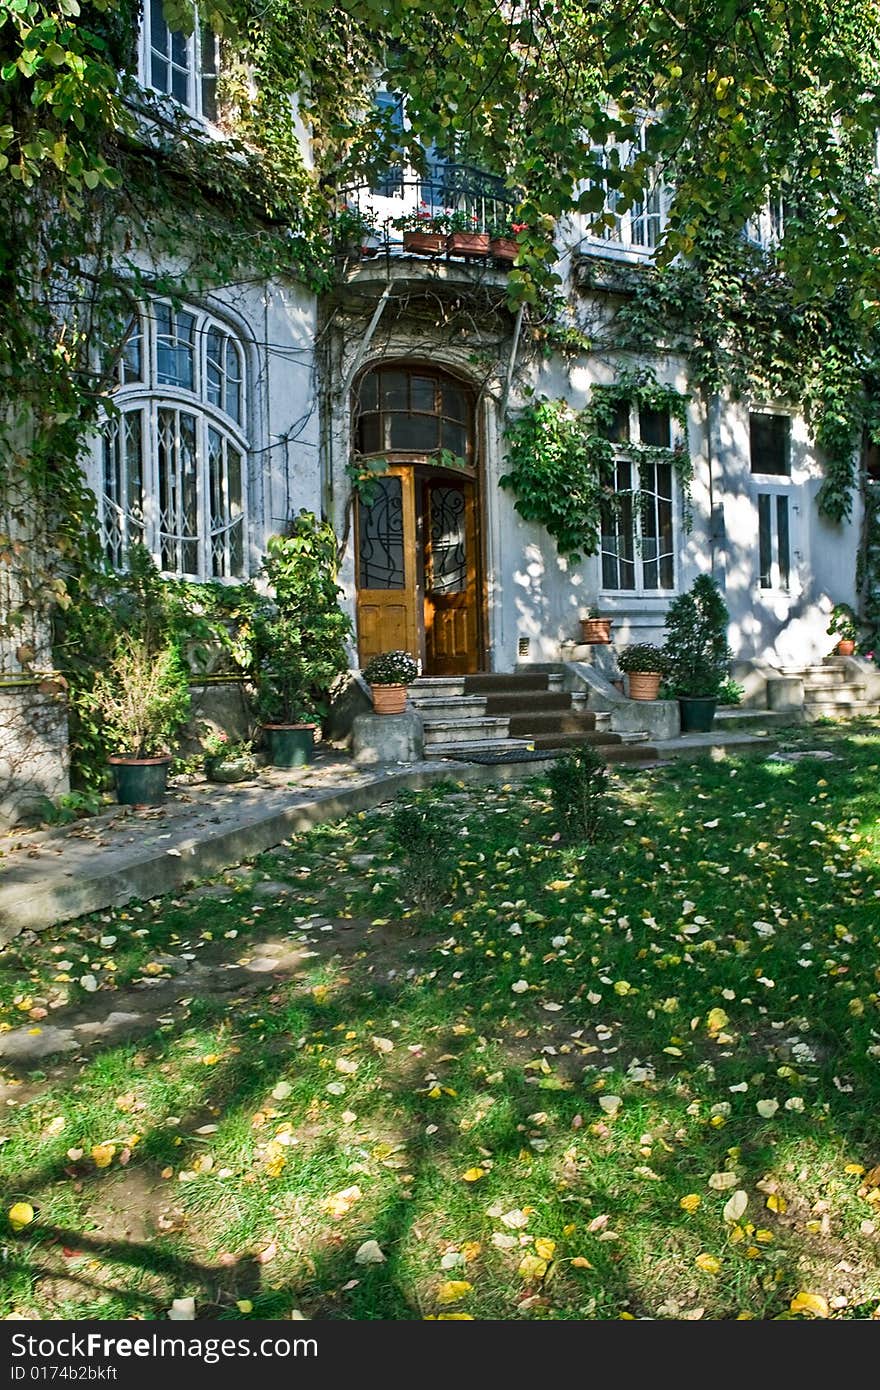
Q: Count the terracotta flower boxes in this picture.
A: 3